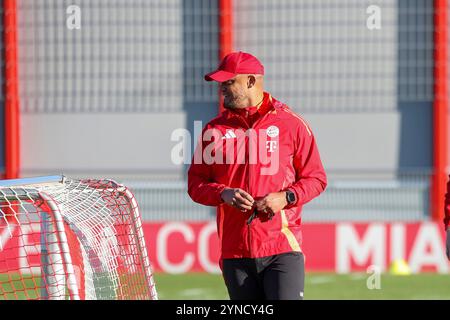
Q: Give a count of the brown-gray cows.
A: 0